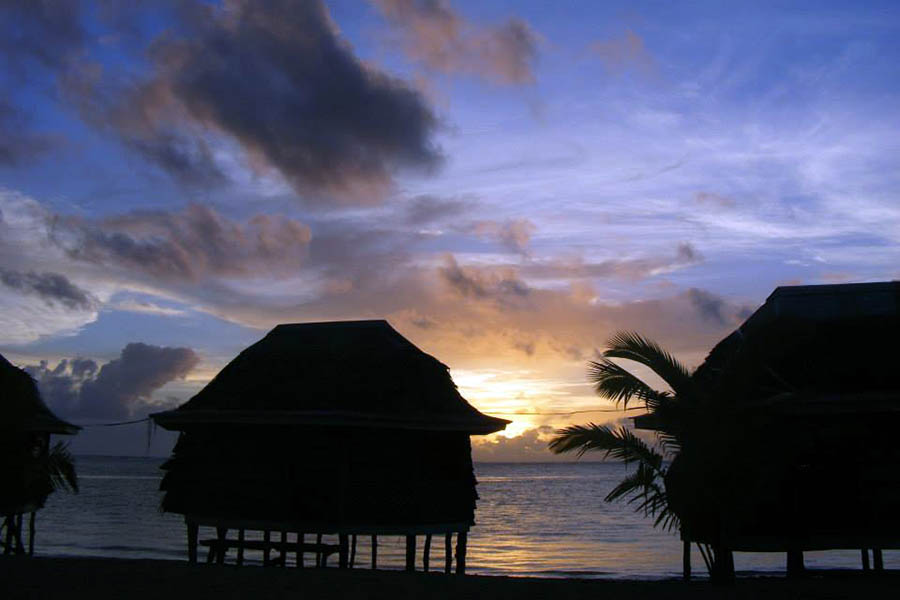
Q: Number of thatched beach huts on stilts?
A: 3